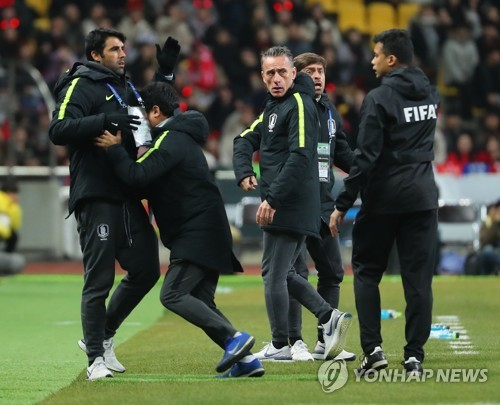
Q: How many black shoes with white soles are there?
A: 2